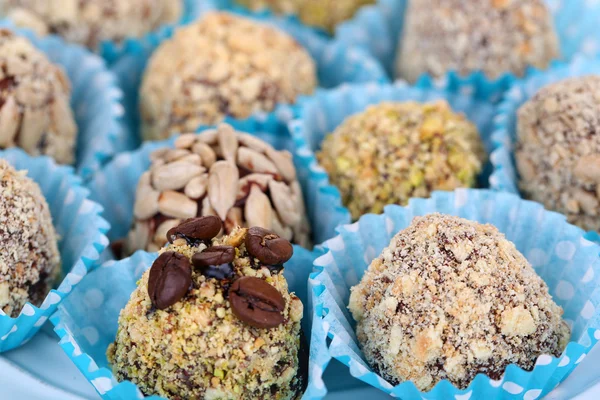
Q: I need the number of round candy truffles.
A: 11